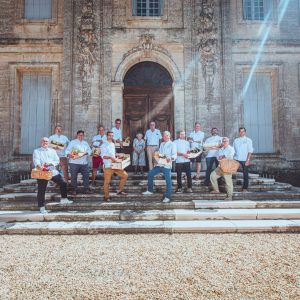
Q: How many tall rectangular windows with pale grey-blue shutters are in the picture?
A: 2